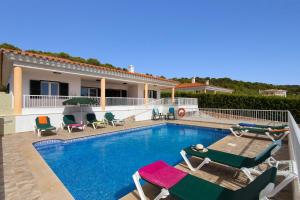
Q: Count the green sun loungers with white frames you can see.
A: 8